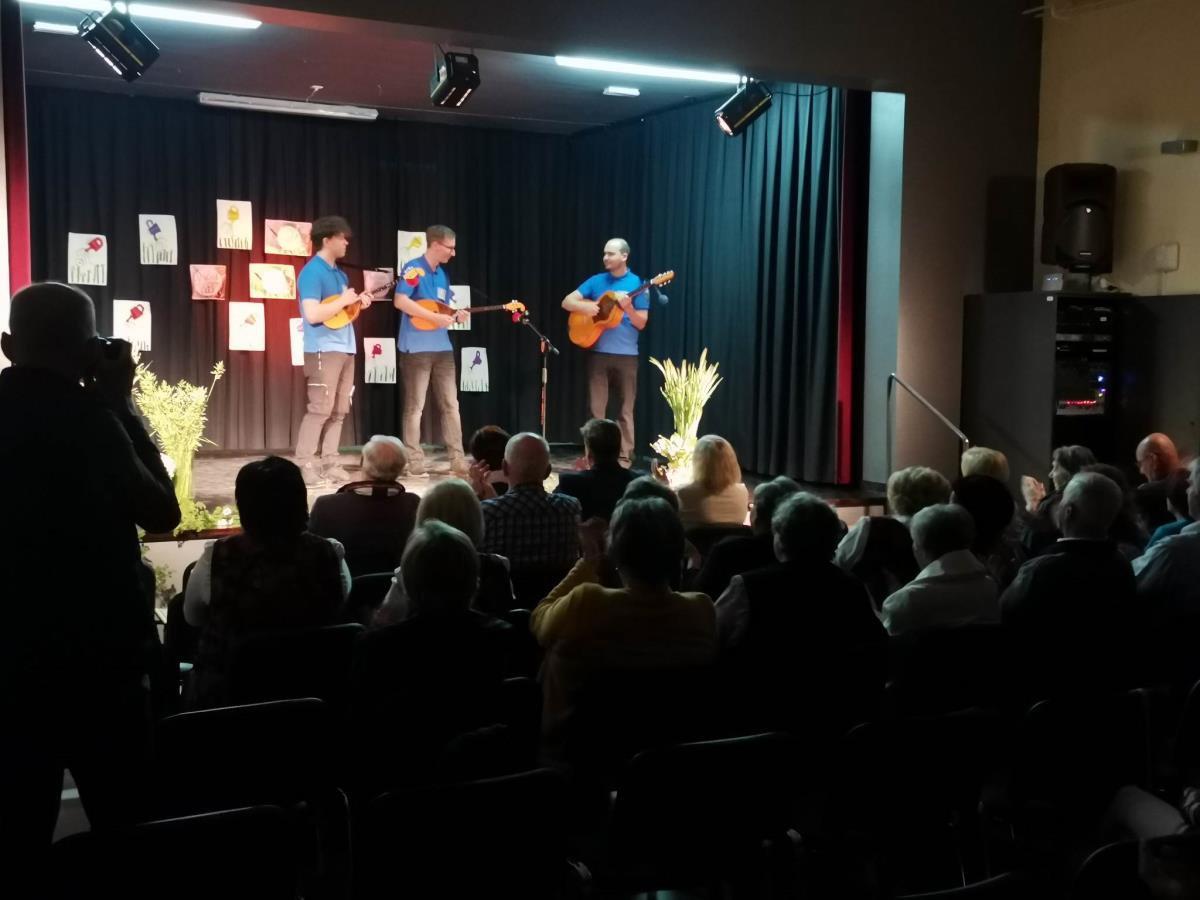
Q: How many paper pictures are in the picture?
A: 14